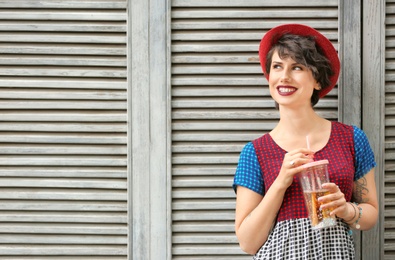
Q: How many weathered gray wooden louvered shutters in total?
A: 3